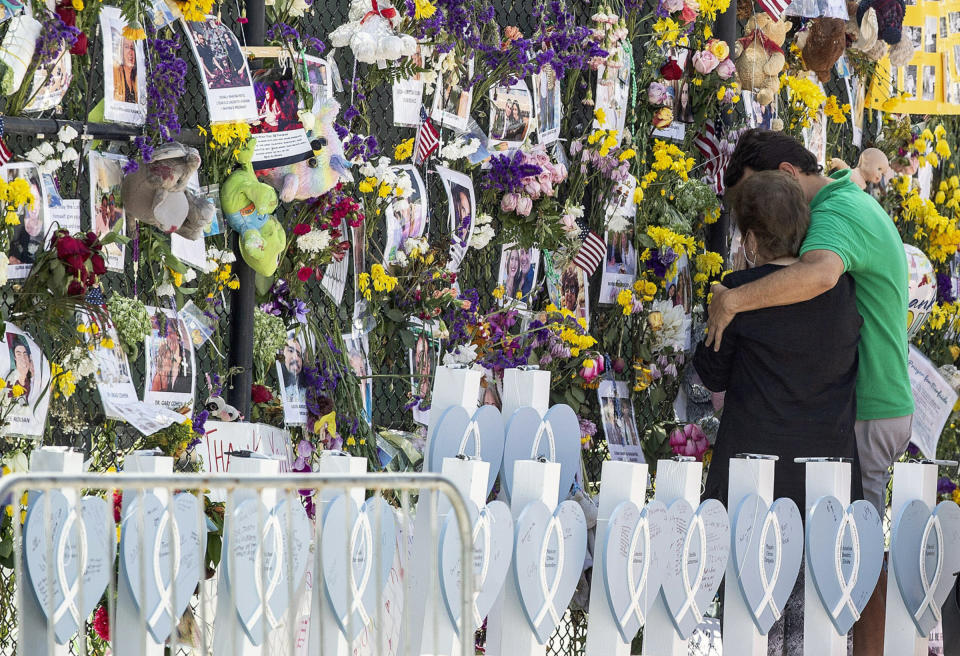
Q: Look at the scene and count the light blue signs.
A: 13